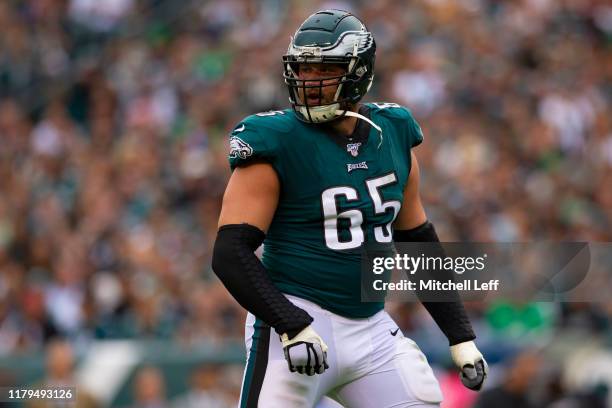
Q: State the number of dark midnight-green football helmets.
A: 1